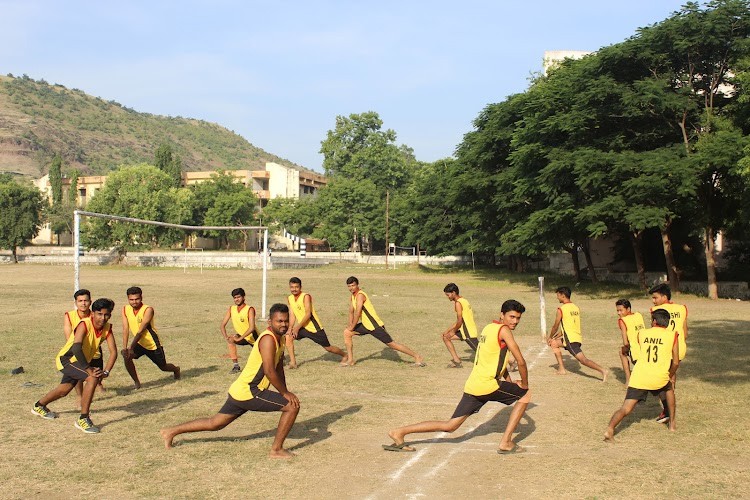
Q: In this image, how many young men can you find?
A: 13